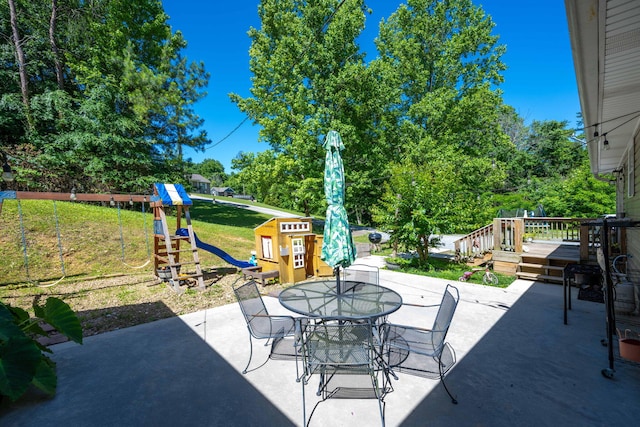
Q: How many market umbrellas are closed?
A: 1